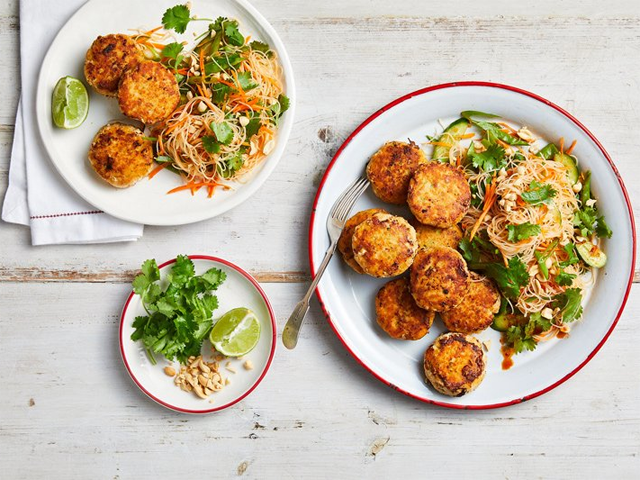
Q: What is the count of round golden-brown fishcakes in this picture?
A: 12